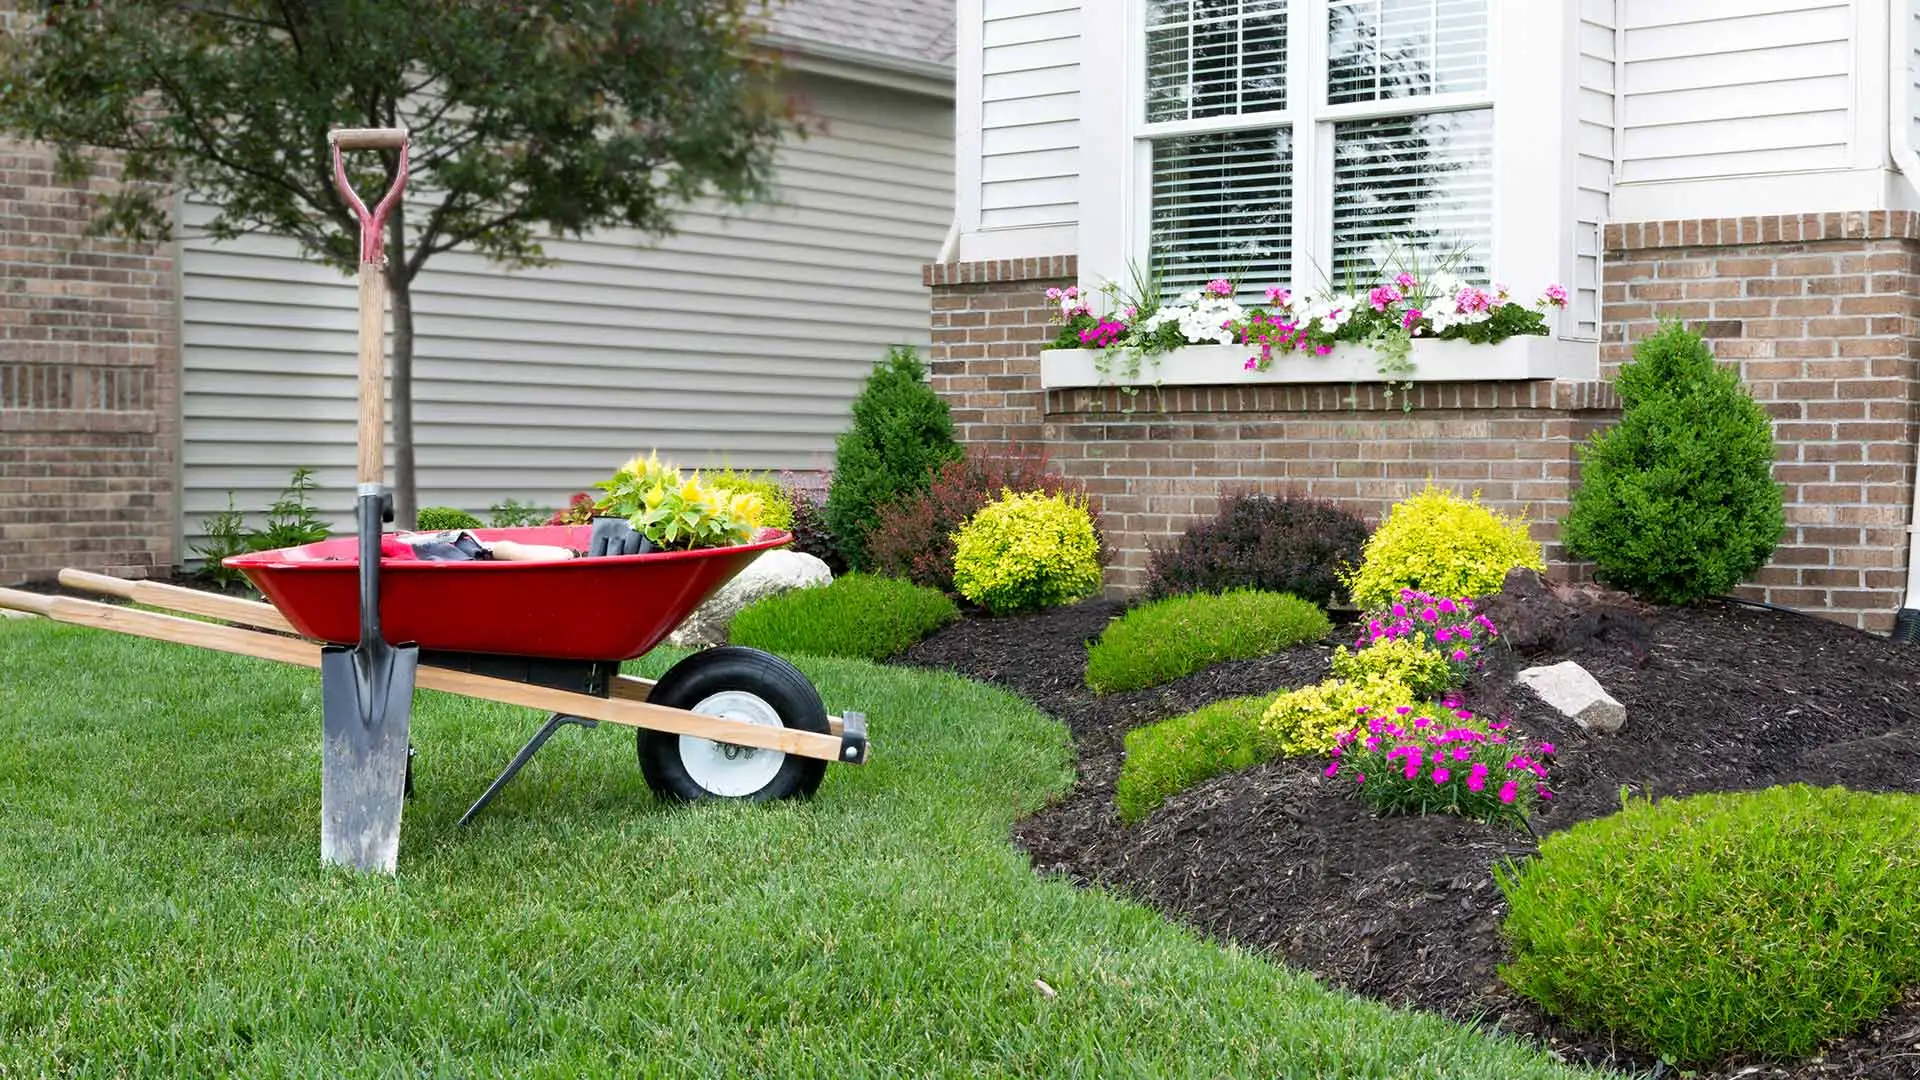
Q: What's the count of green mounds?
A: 4